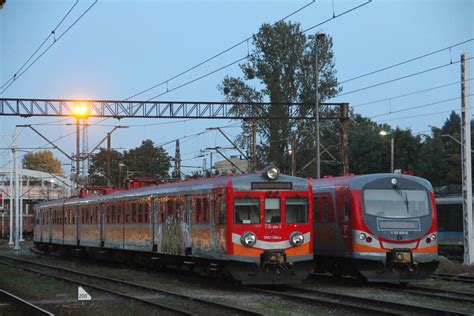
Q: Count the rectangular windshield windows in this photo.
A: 3